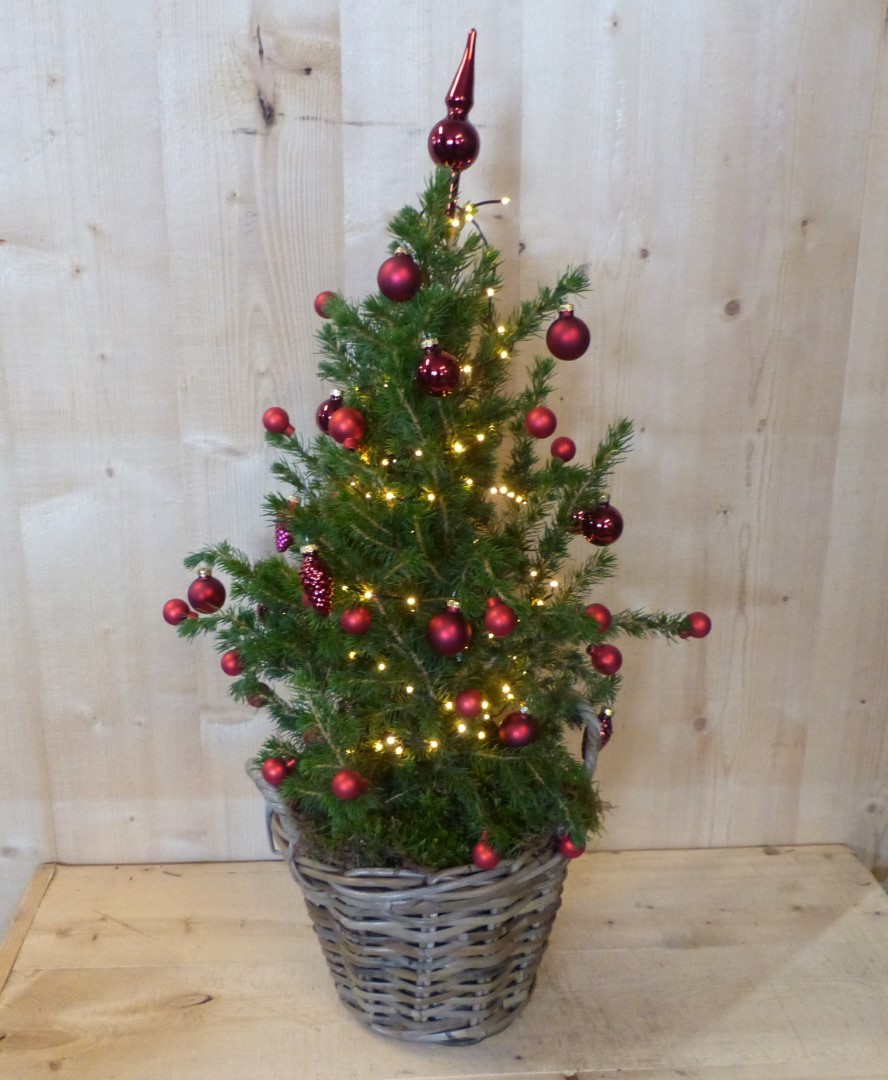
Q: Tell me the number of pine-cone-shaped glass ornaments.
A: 3